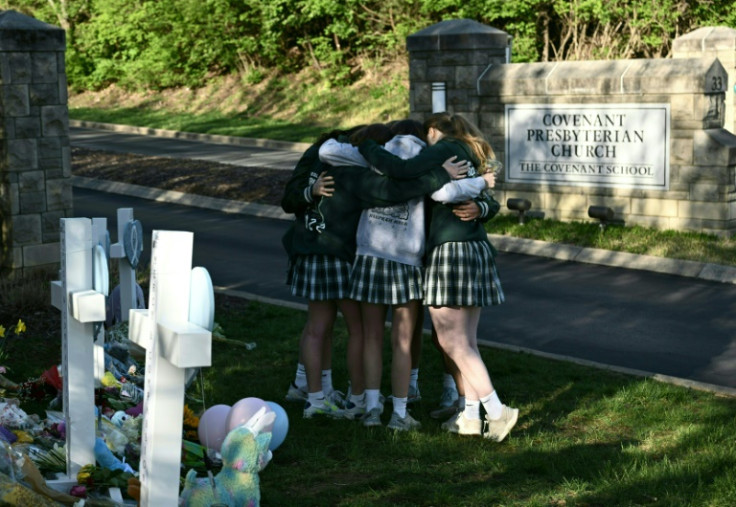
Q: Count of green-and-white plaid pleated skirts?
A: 3